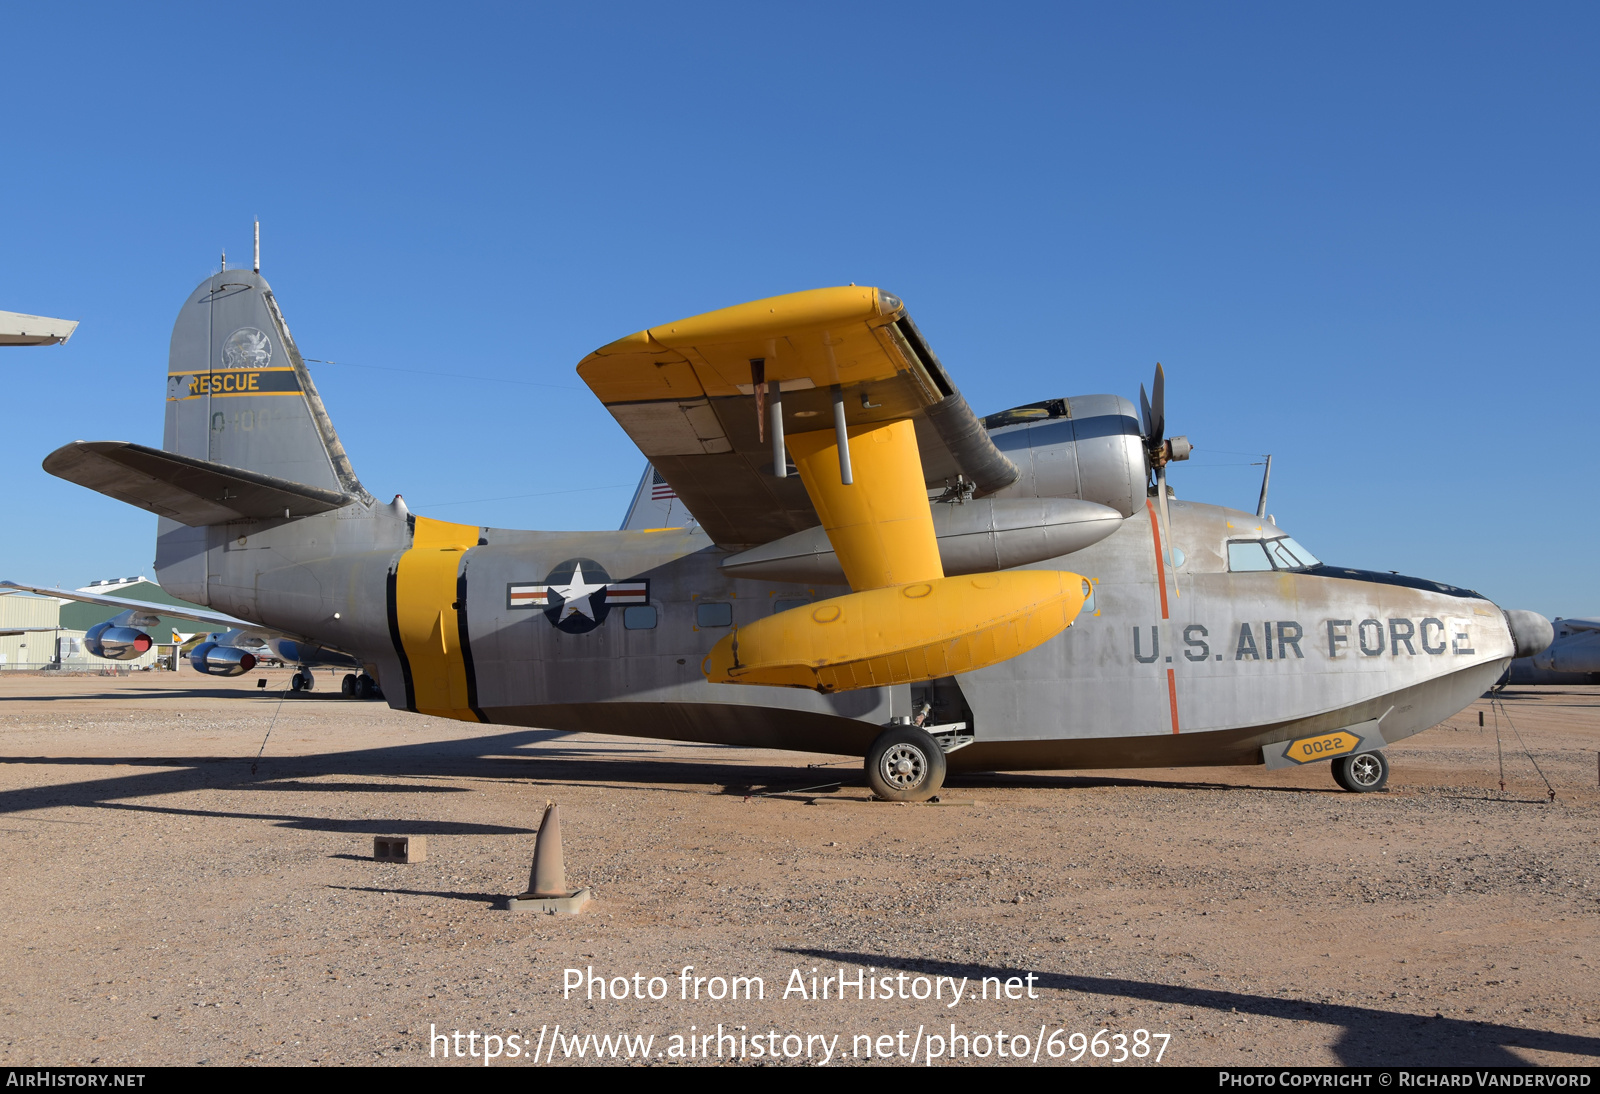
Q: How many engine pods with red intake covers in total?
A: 2